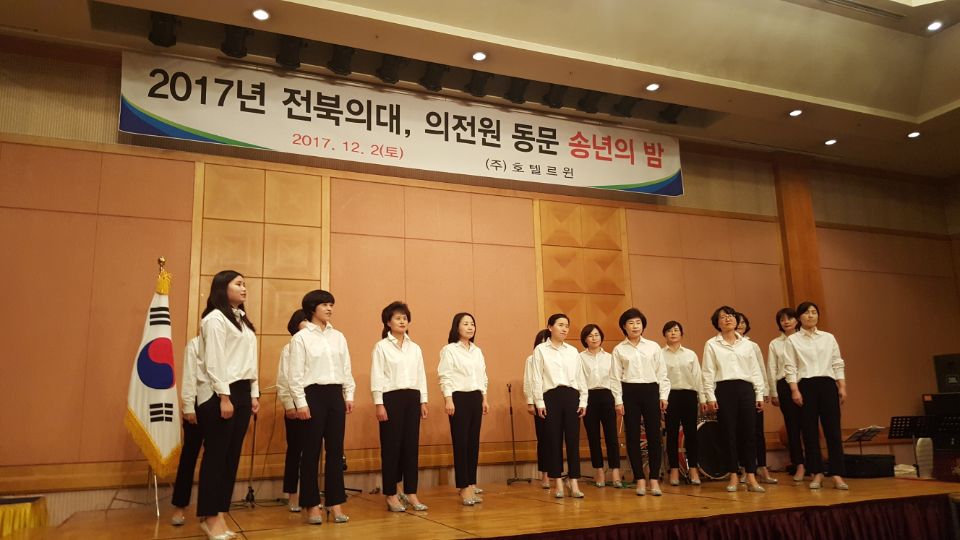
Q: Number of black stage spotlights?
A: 12